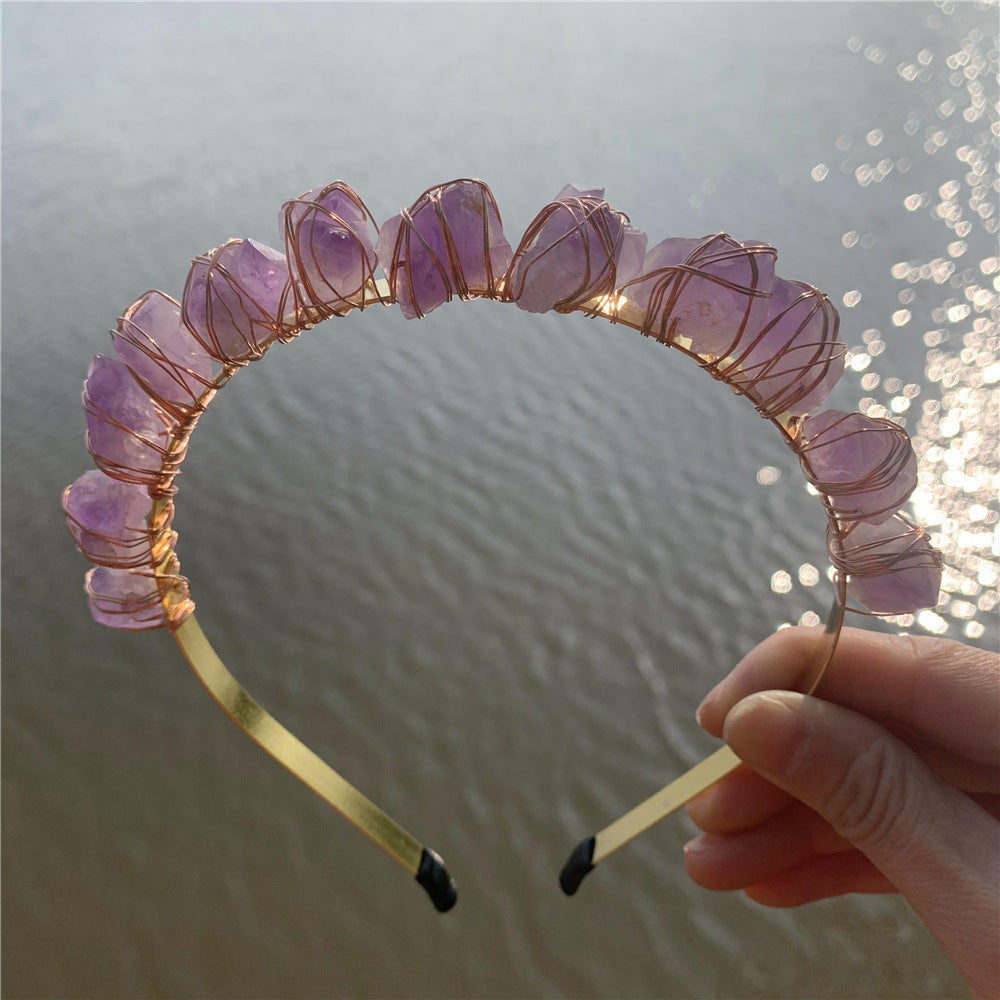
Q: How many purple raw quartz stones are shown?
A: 12